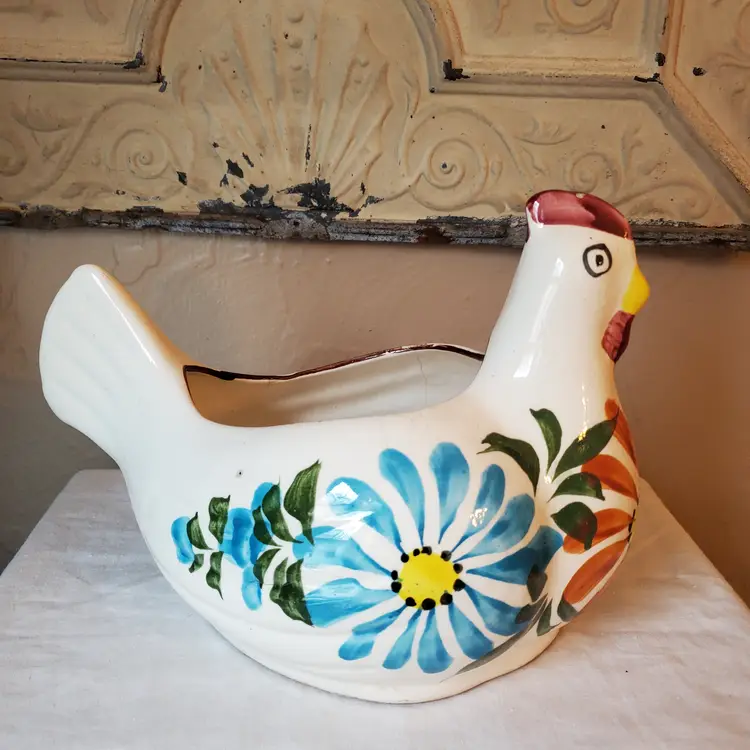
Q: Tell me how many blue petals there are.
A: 13